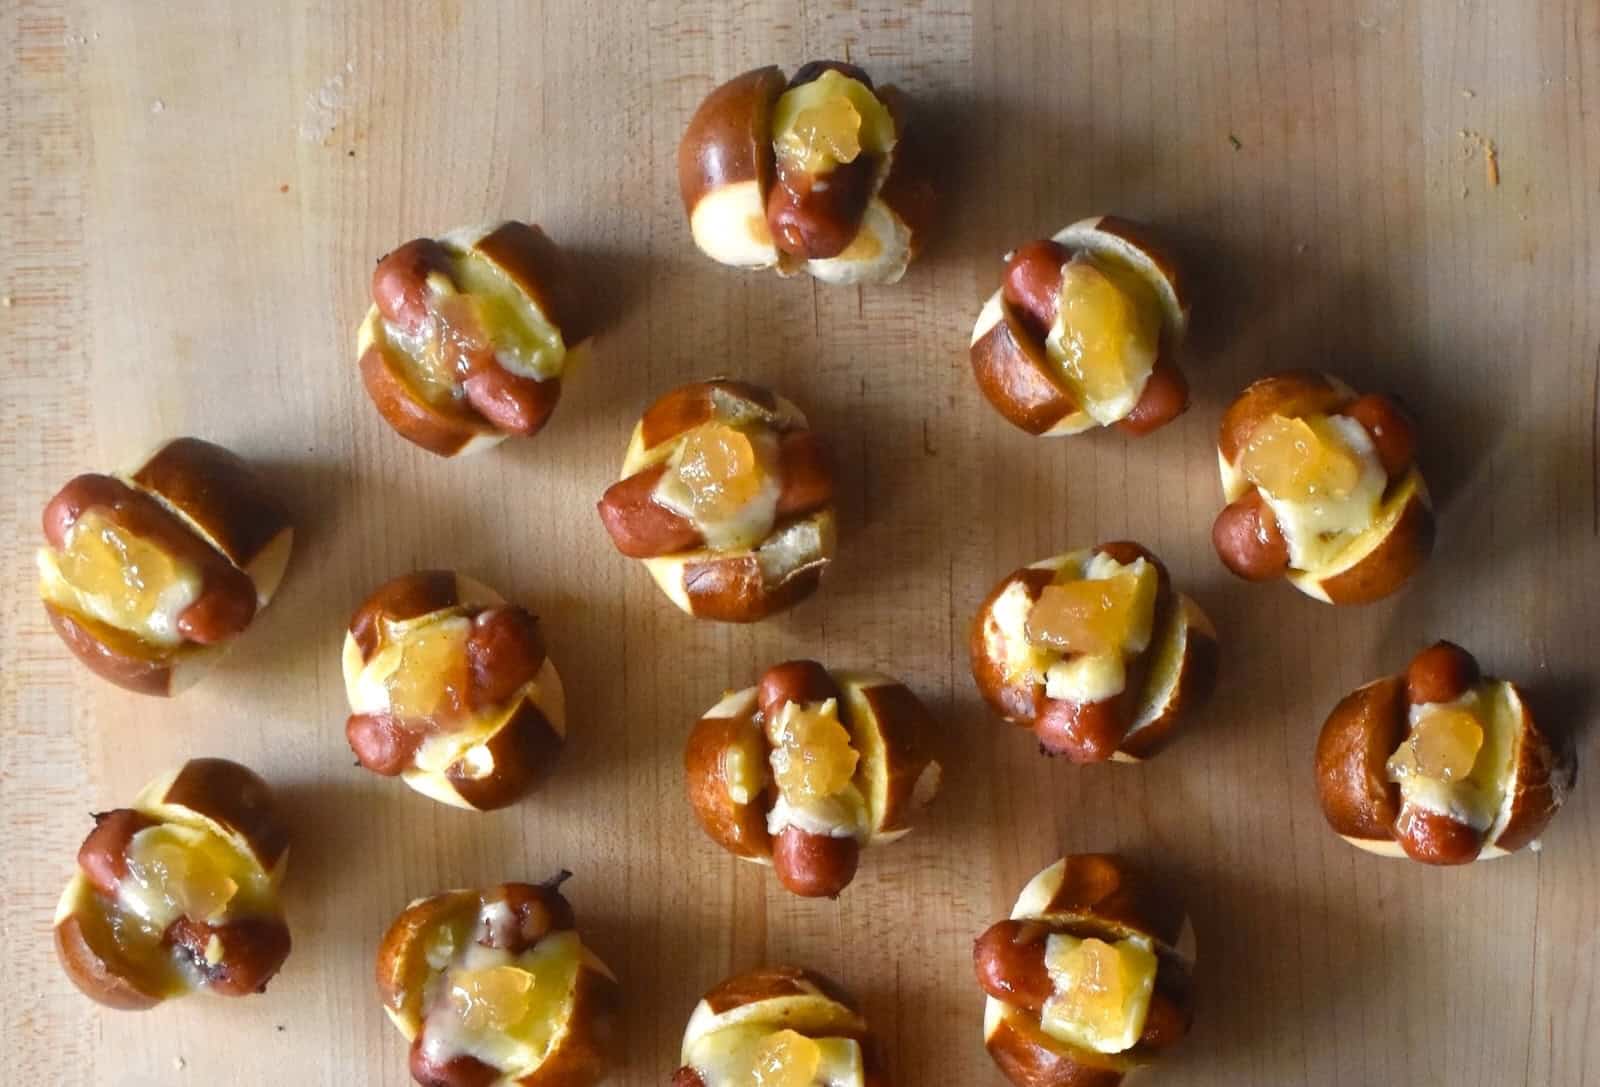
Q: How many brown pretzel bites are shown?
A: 14